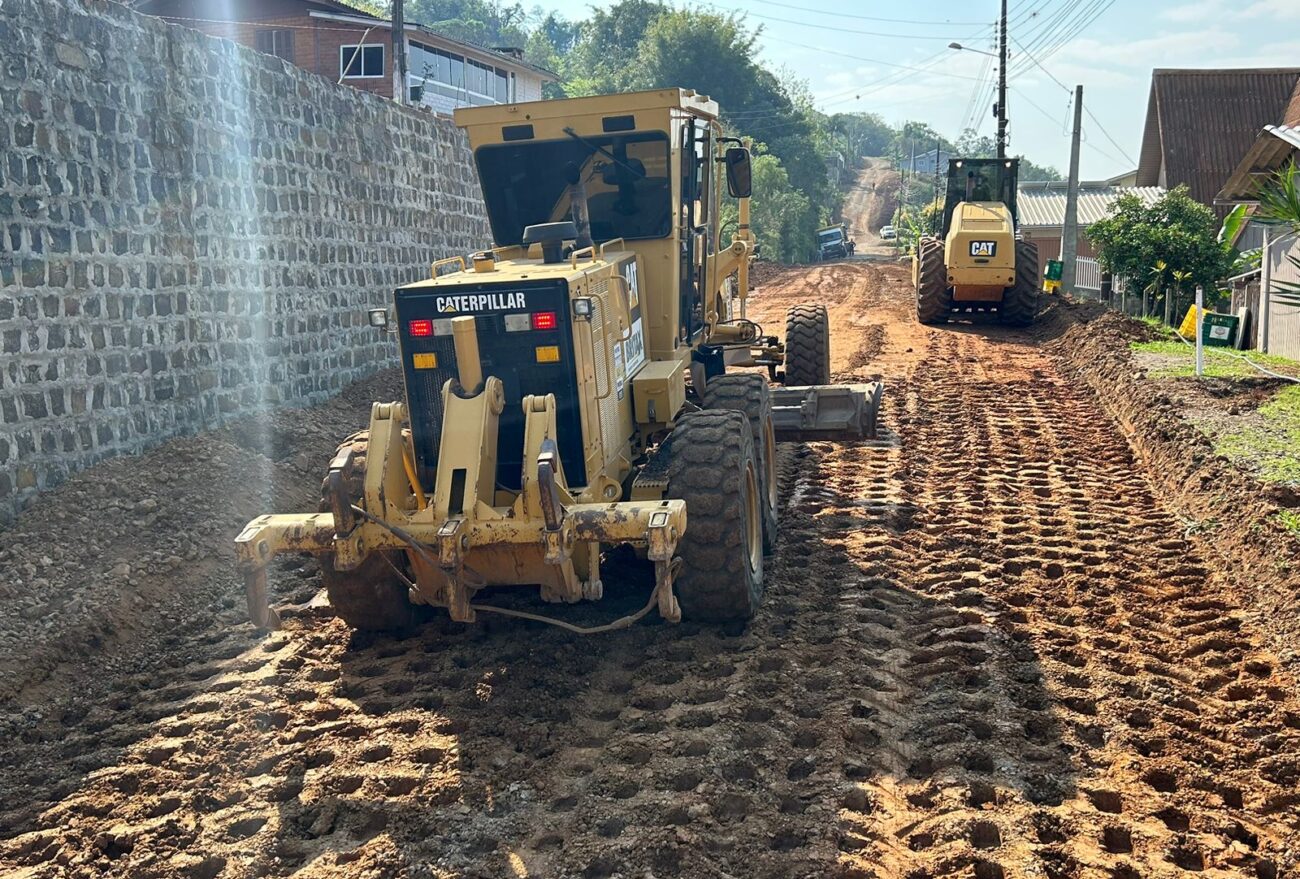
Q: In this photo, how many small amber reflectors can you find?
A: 2